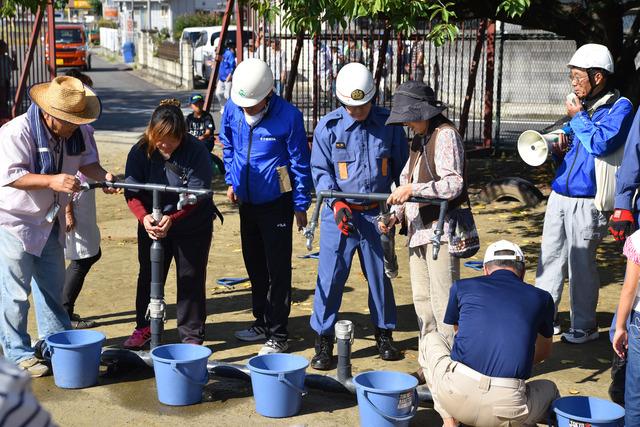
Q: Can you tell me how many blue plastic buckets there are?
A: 5